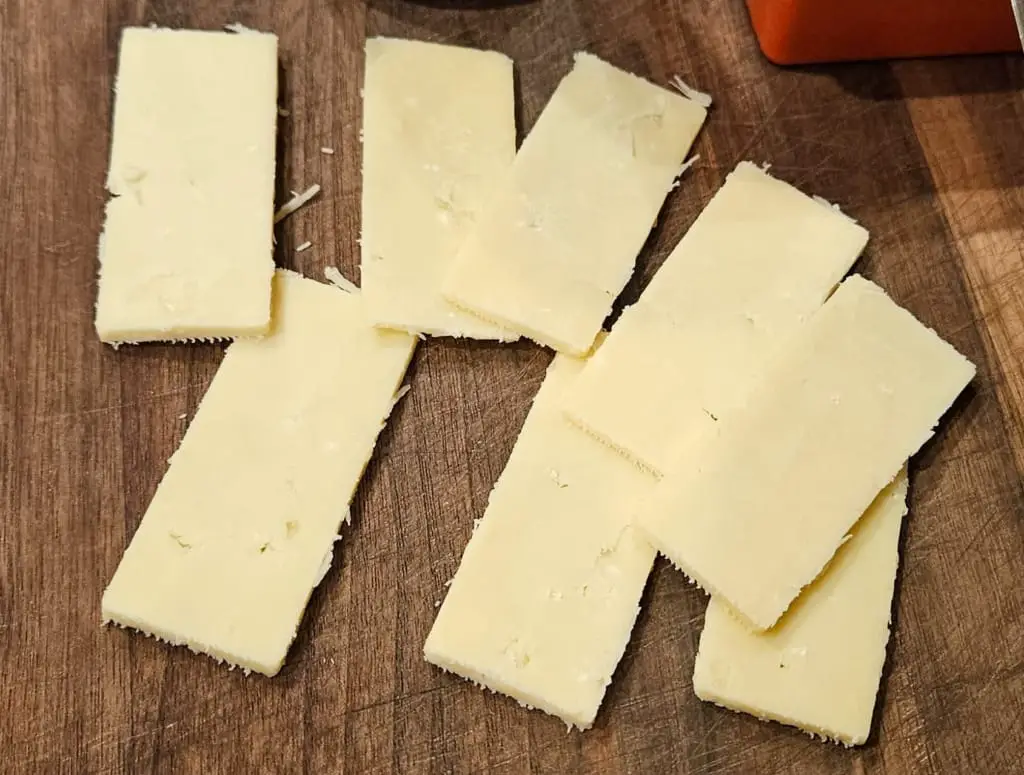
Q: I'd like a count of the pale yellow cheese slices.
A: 8